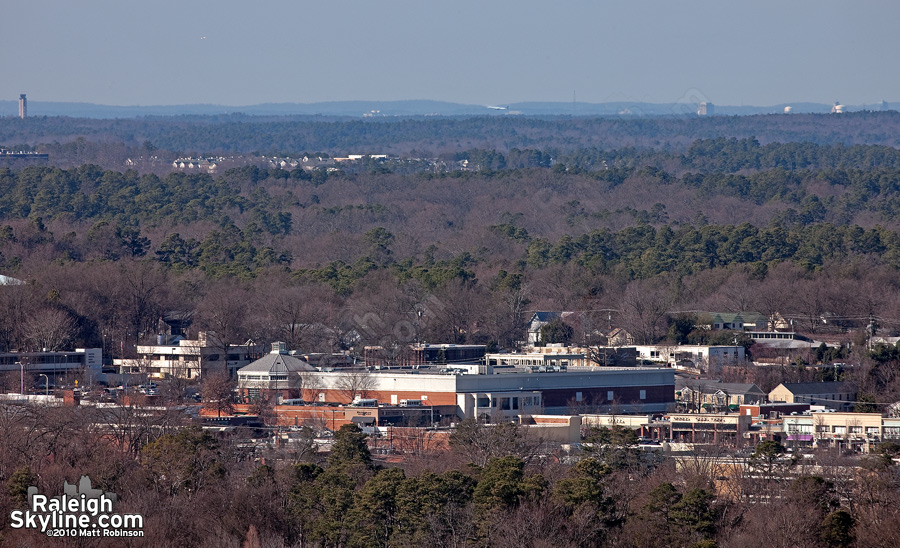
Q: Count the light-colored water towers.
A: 2